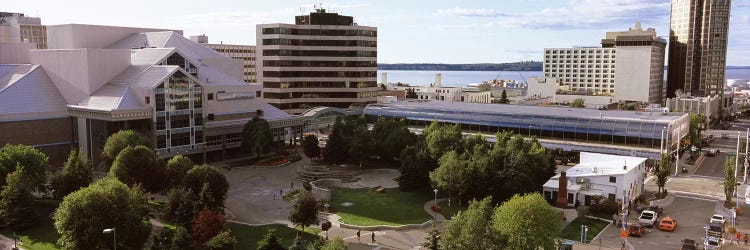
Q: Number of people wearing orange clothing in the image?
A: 2